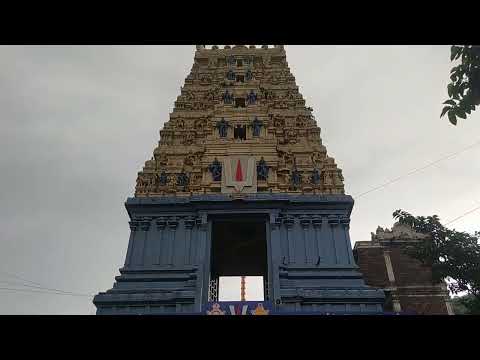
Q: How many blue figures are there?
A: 14